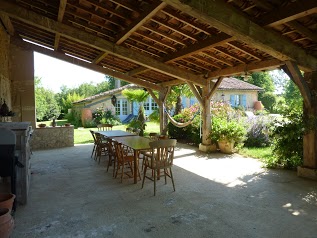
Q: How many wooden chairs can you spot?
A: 10